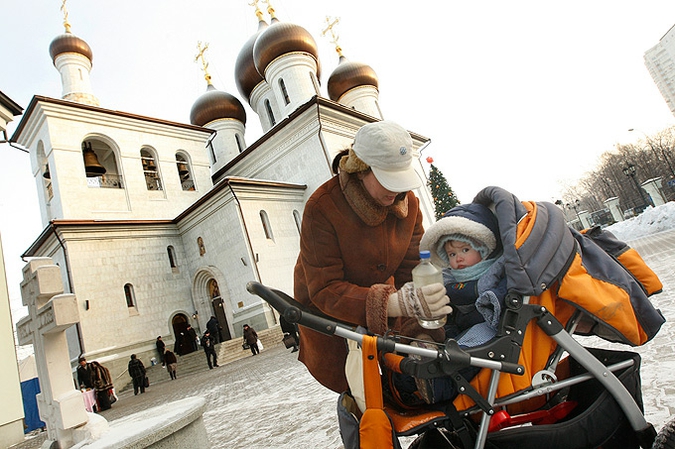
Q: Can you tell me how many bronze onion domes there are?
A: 5